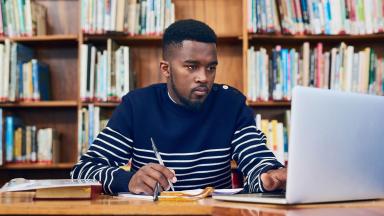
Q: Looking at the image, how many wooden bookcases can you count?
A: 3